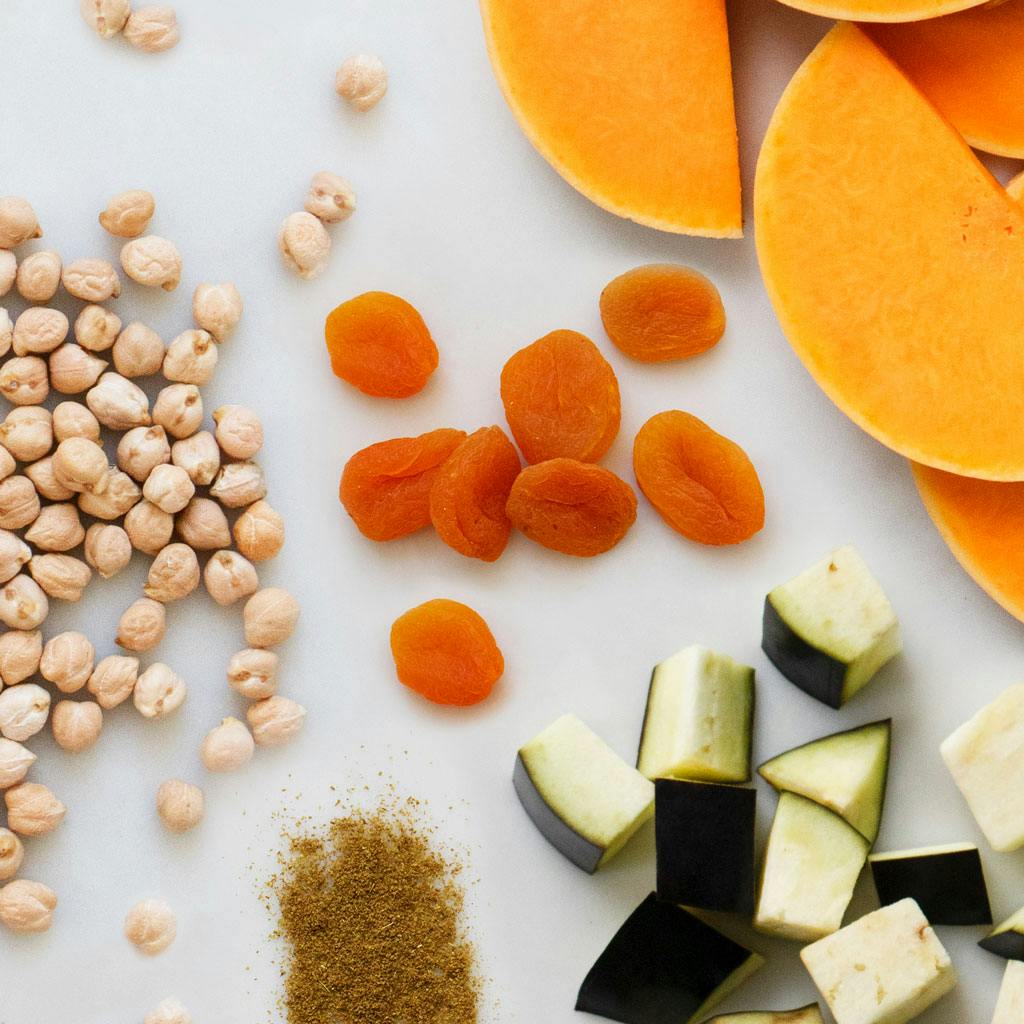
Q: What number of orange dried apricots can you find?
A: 8